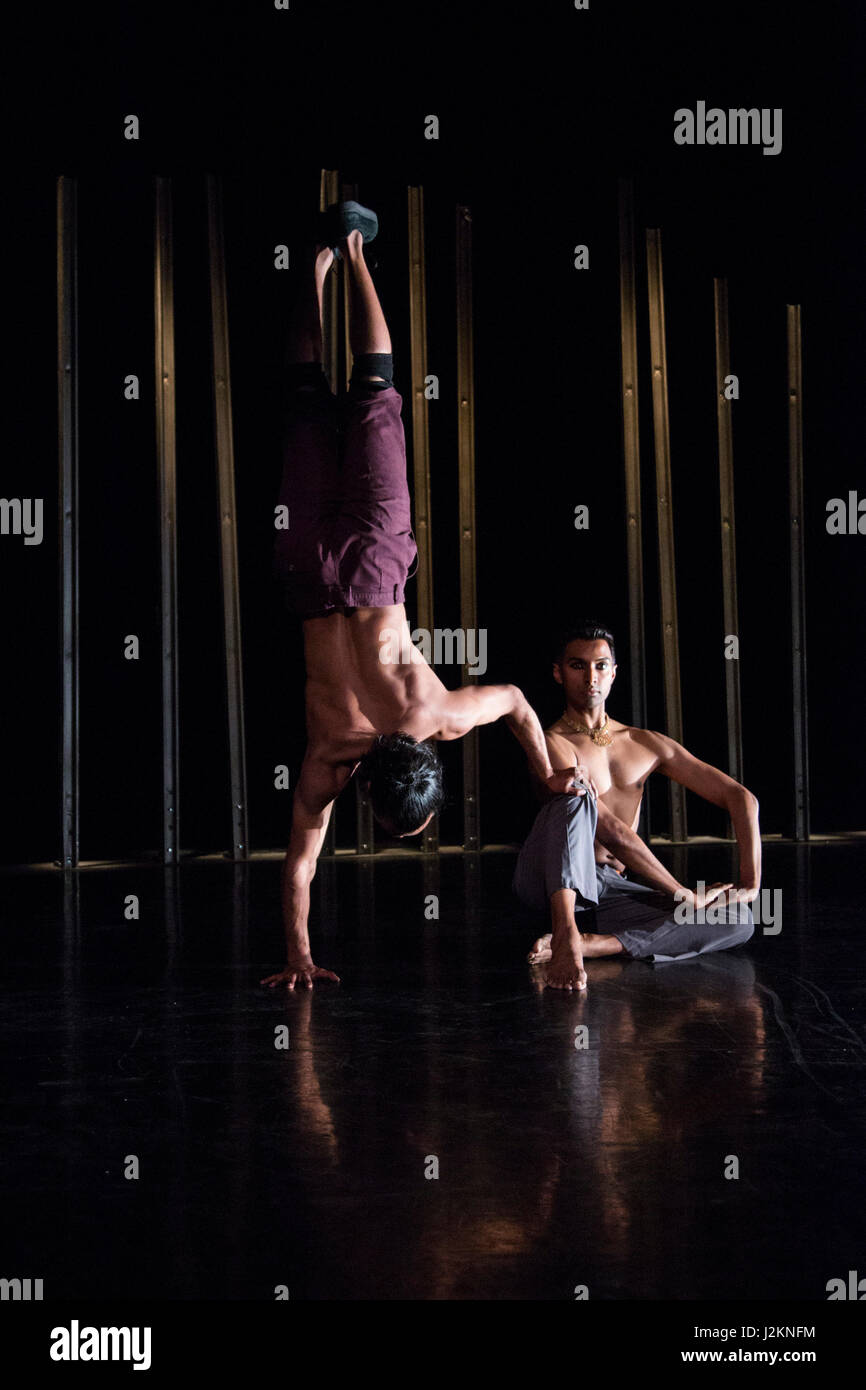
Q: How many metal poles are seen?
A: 11